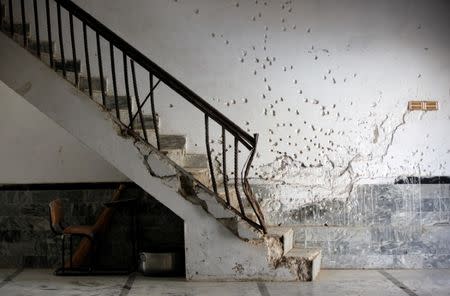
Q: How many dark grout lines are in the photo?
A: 4